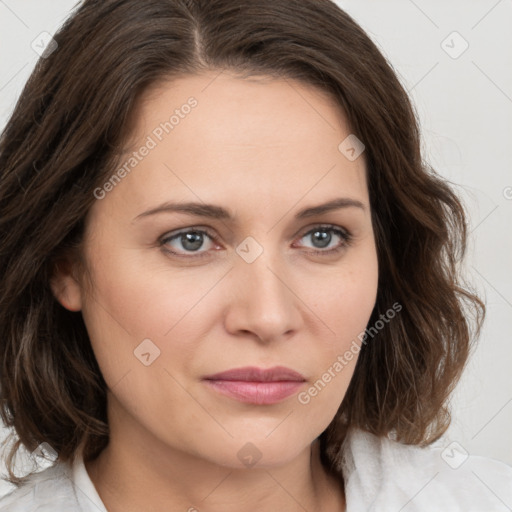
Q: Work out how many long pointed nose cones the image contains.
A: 0